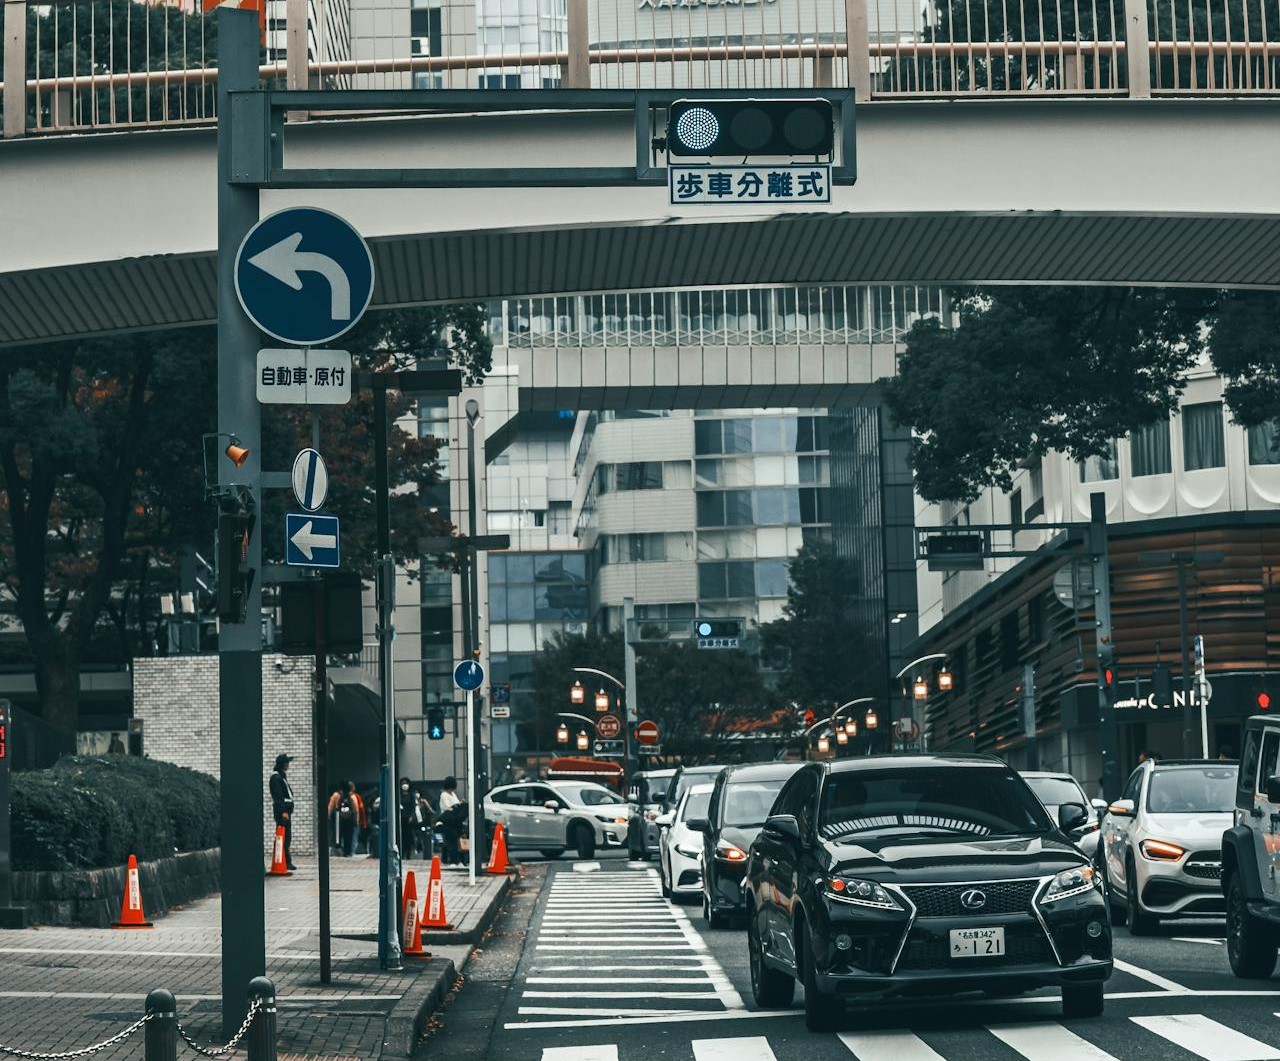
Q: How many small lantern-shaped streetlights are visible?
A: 10